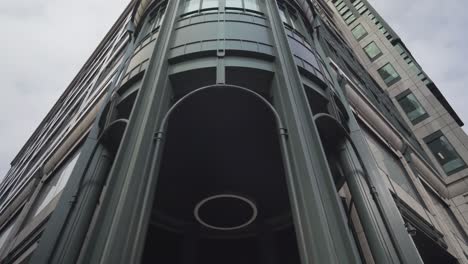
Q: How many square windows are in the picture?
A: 5